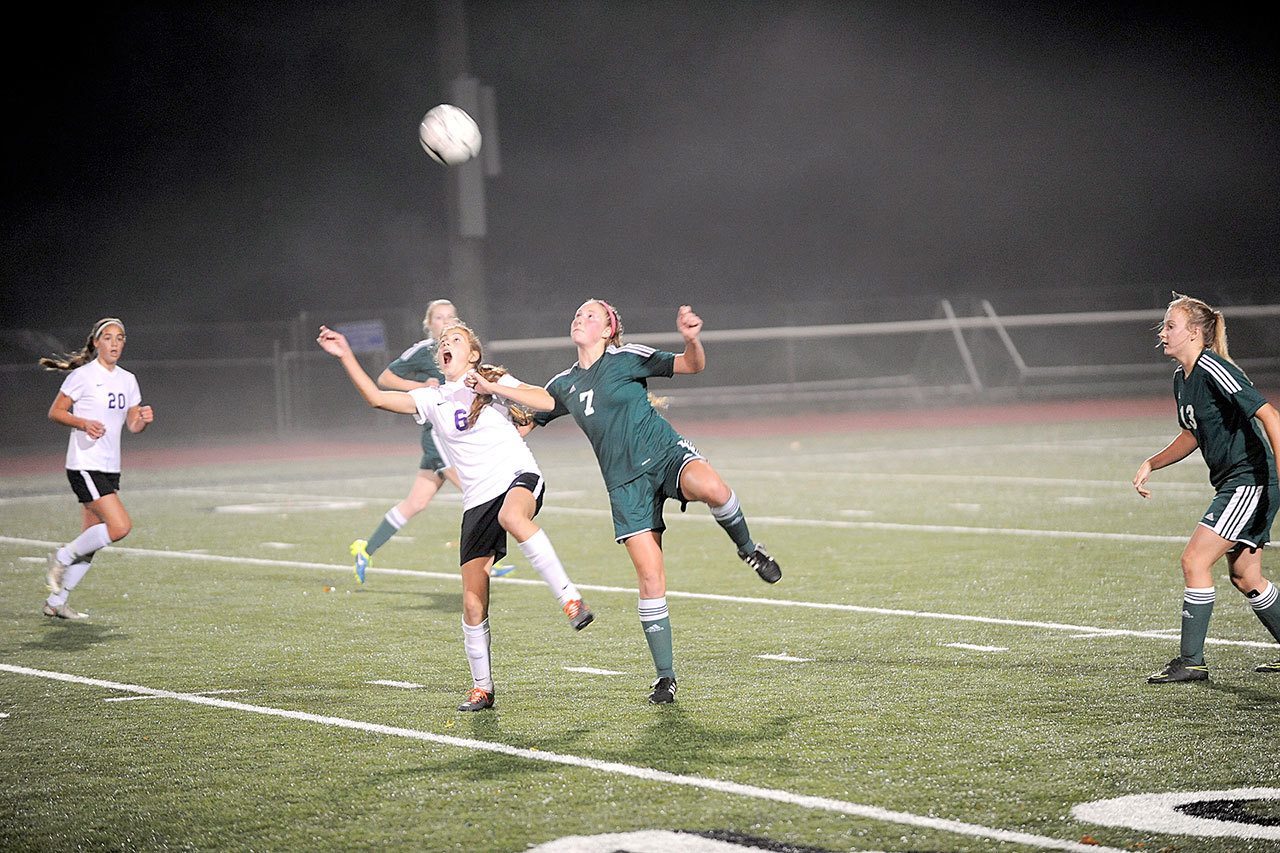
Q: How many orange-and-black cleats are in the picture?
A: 2